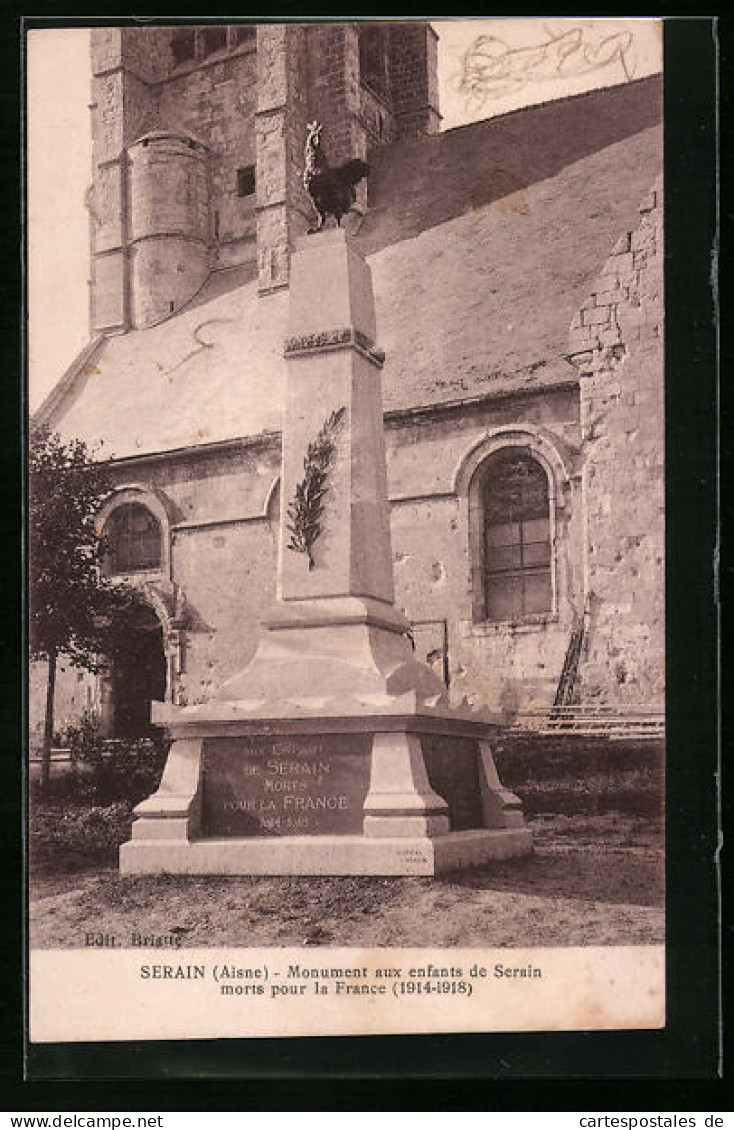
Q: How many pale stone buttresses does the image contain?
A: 3